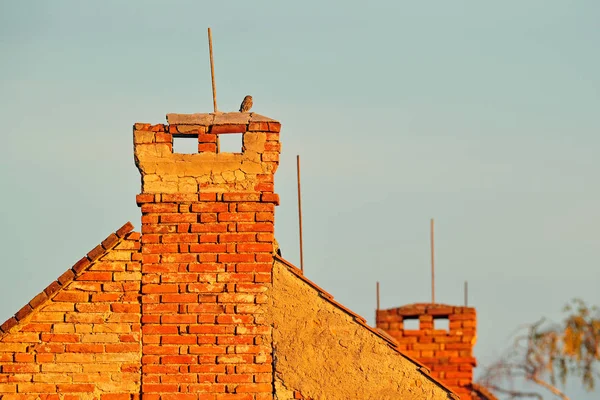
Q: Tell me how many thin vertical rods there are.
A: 5